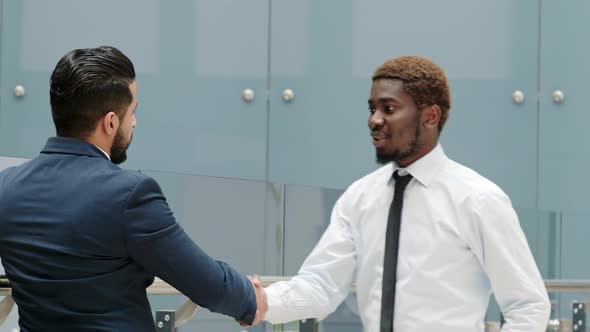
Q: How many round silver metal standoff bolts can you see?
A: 5